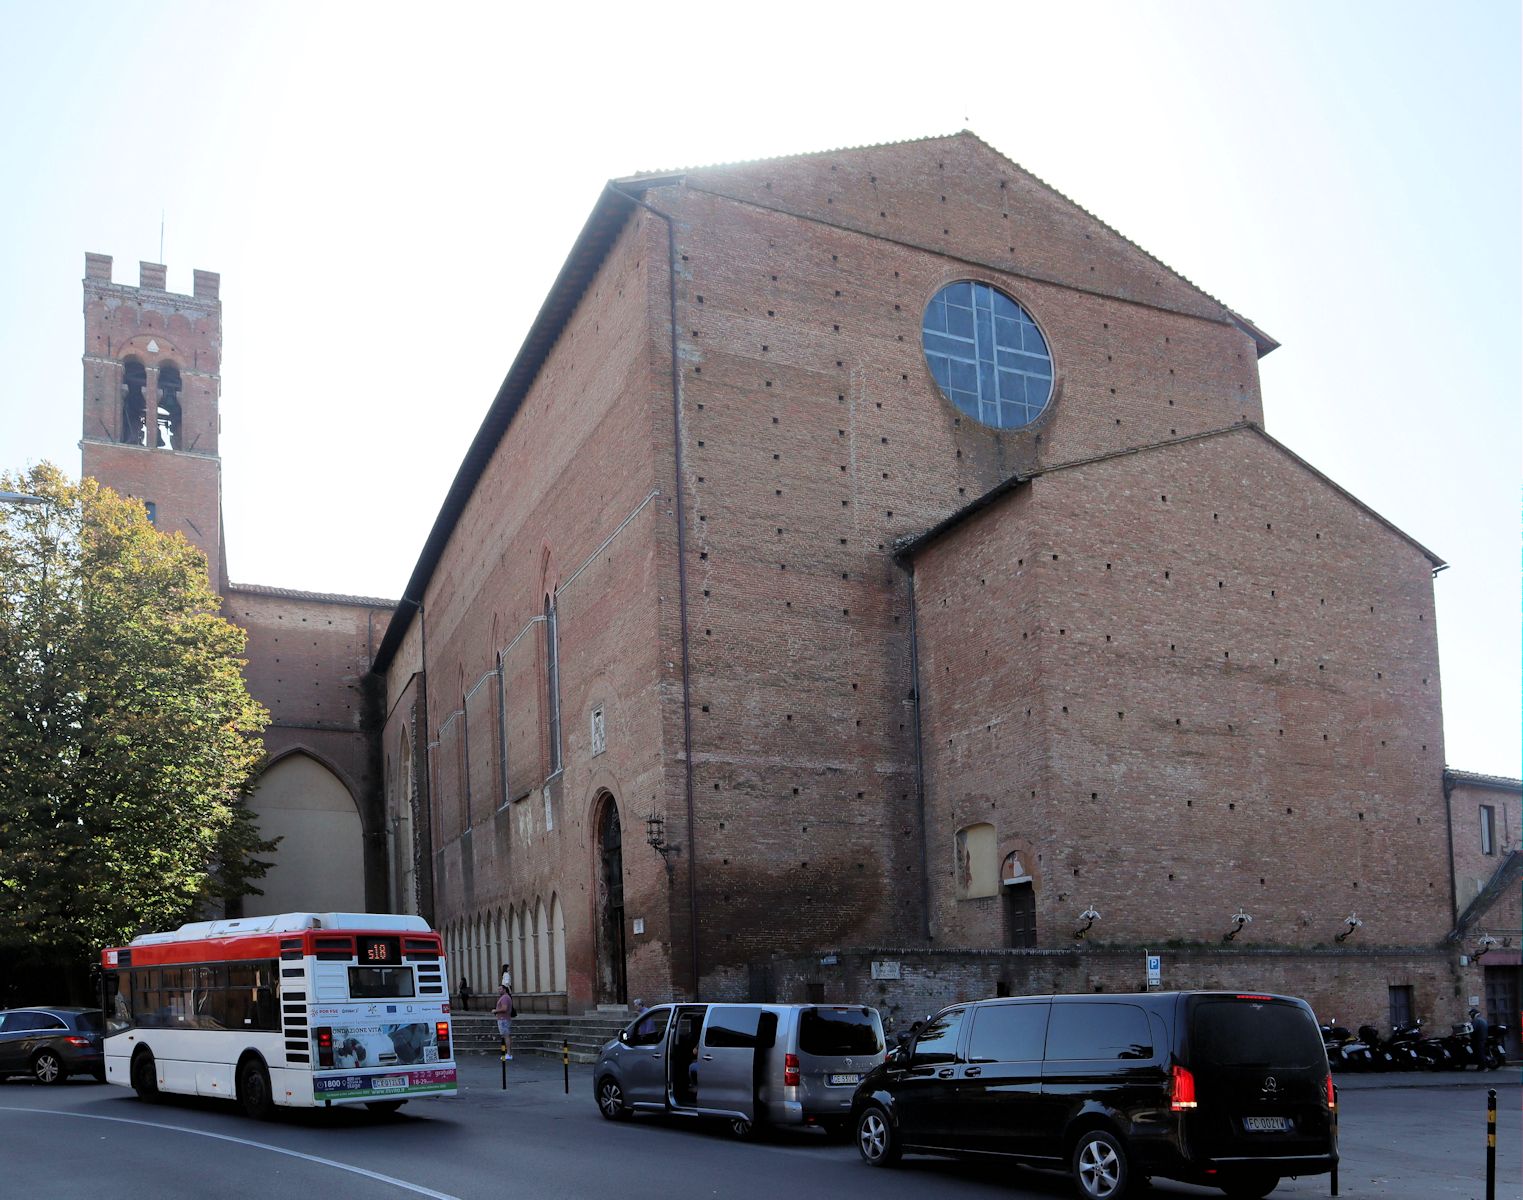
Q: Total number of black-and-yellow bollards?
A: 4